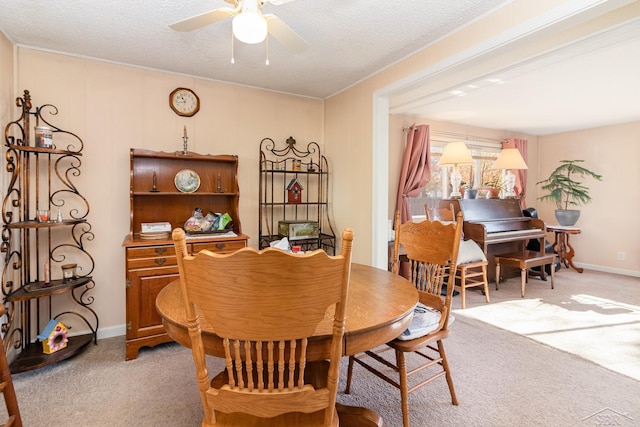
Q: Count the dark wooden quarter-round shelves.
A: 4